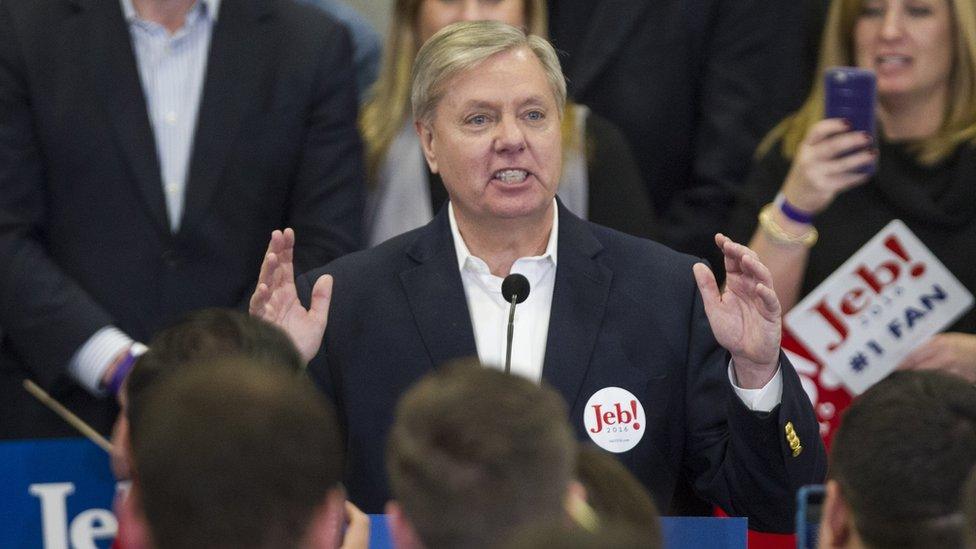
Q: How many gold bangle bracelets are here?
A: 1